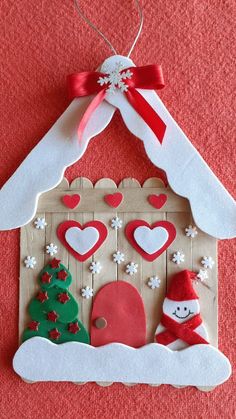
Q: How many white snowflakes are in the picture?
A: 13